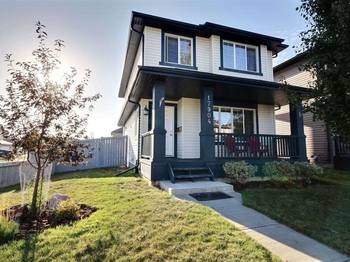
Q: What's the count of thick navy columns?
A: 3